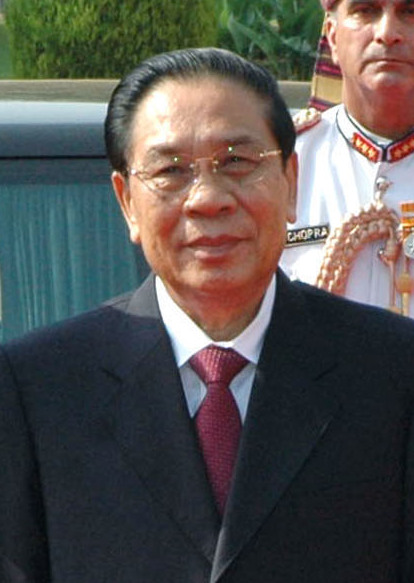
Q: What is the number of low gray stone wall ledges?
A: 1